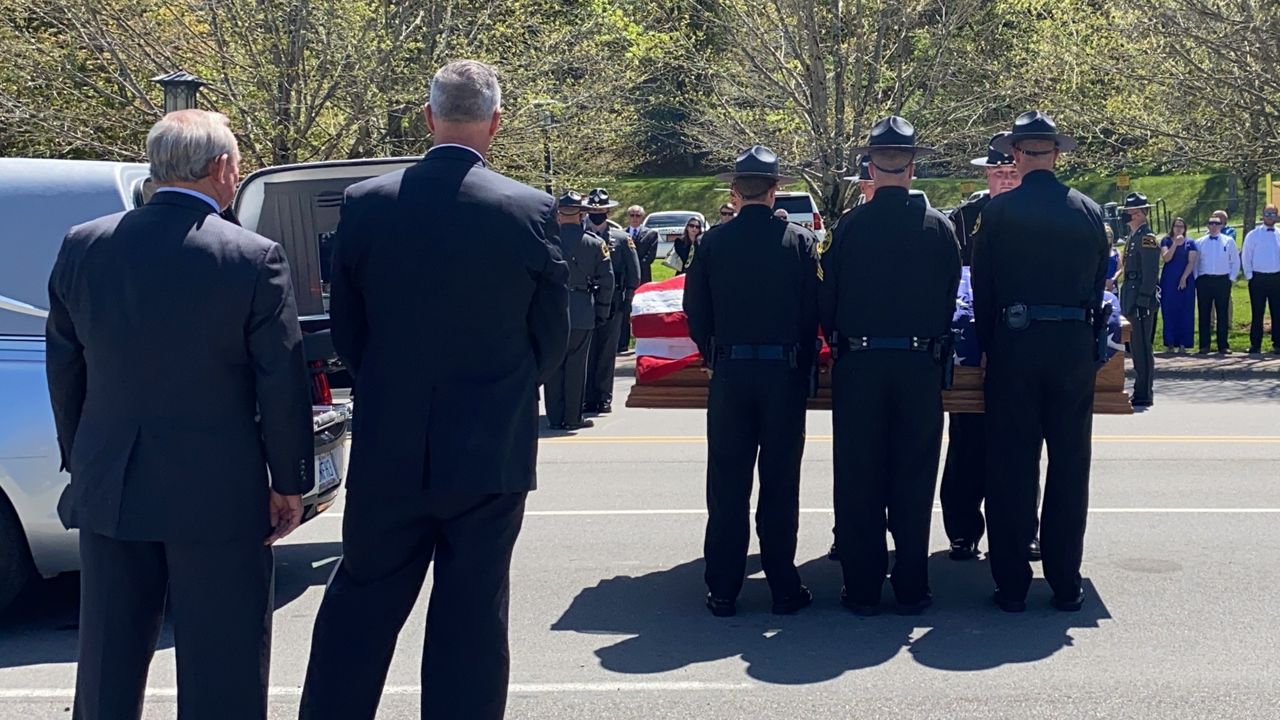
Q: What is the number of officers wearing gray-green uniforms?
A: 3